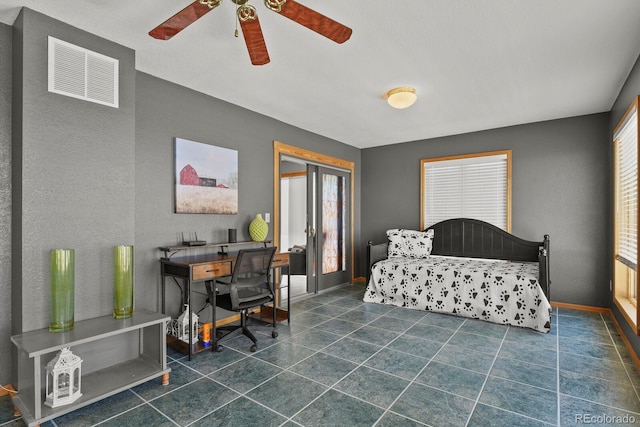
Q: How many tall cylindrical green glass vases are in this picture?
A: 2